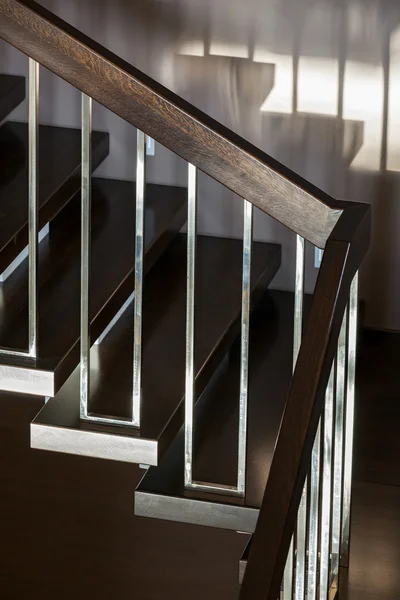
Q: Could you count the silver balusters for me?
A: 12